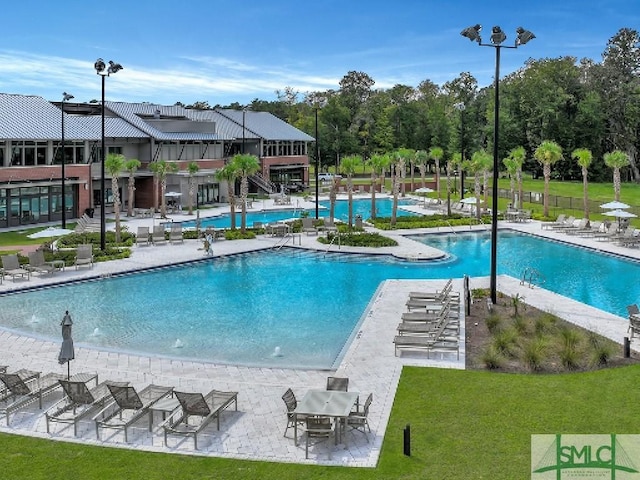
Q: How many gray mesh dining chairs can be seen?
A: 4